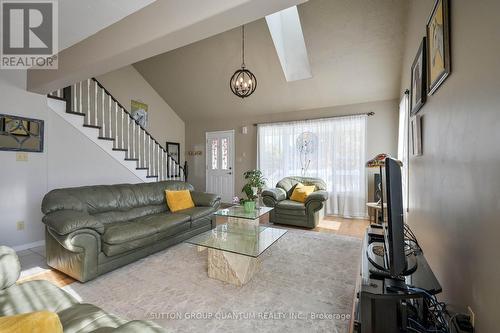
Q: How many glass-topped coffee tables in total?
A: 2